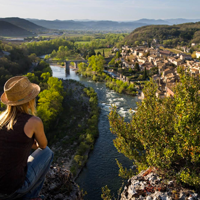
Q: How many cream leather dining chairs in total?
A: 0